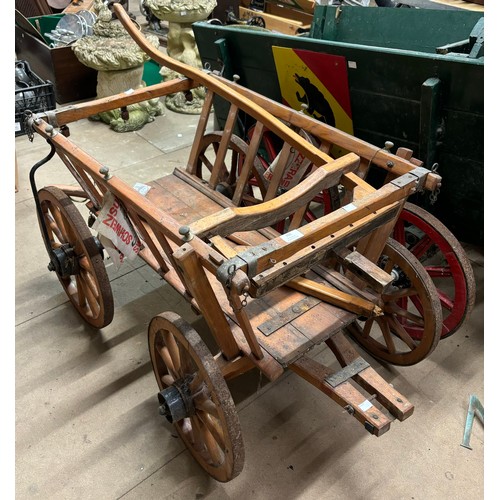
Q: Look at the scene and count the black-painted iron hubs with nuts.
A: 2